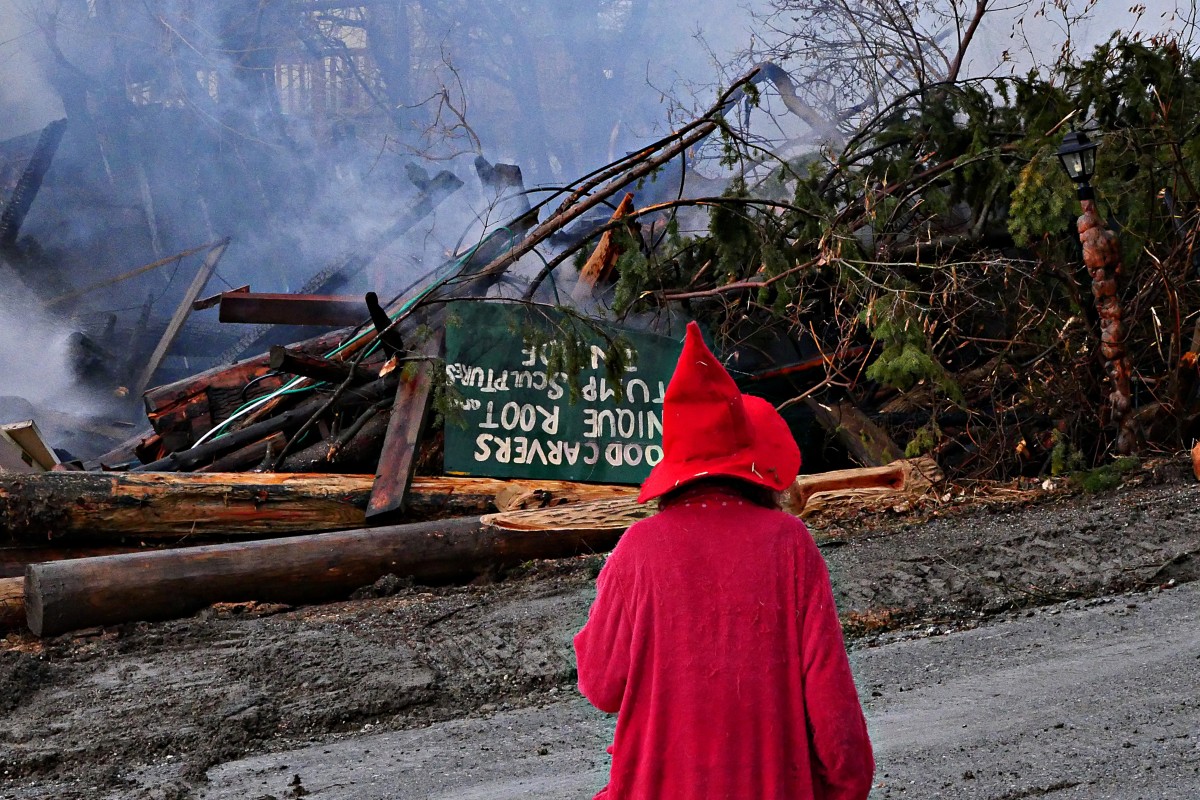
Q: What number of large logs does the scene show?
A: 2